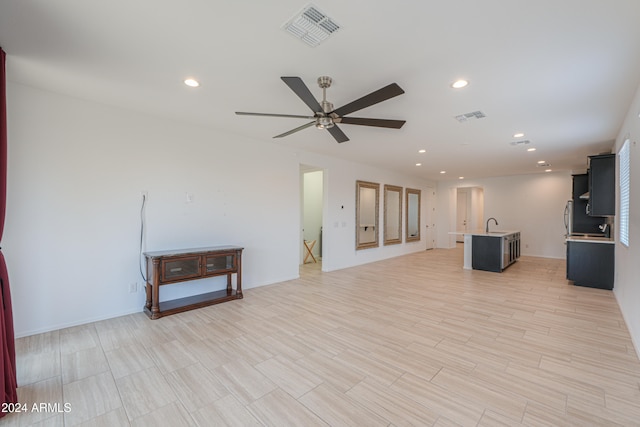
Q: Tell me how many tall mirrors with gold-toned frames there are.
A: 3